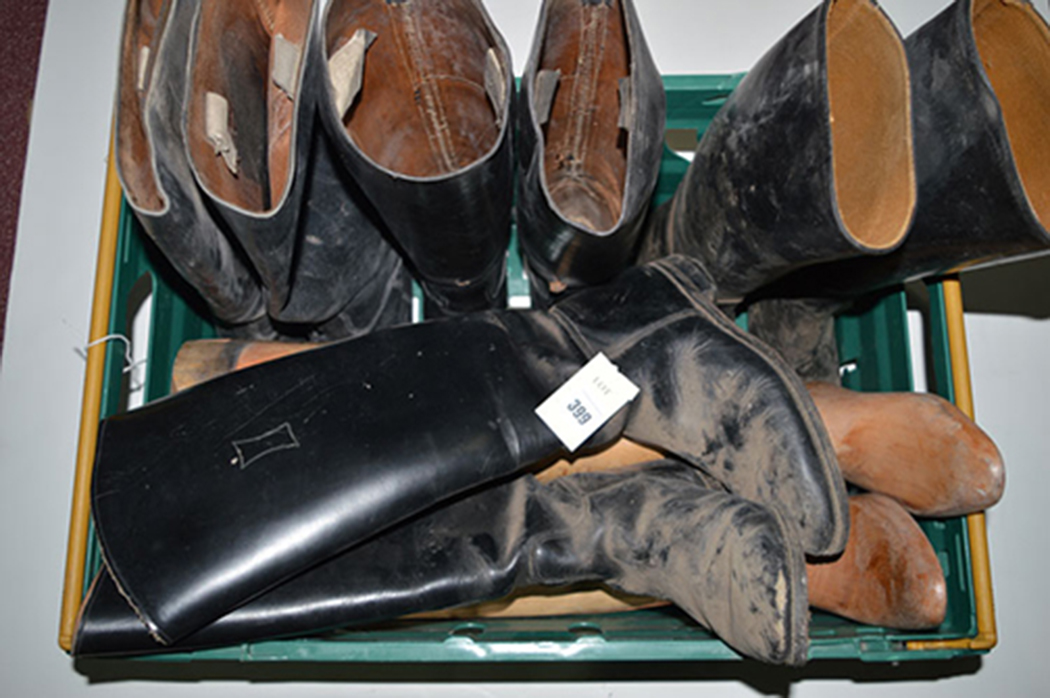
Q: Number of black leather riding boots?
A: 8